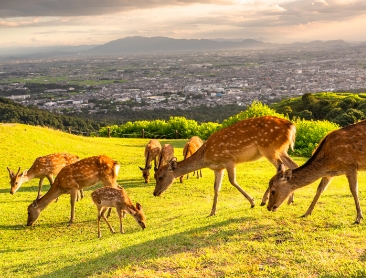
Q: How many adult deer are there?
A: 7